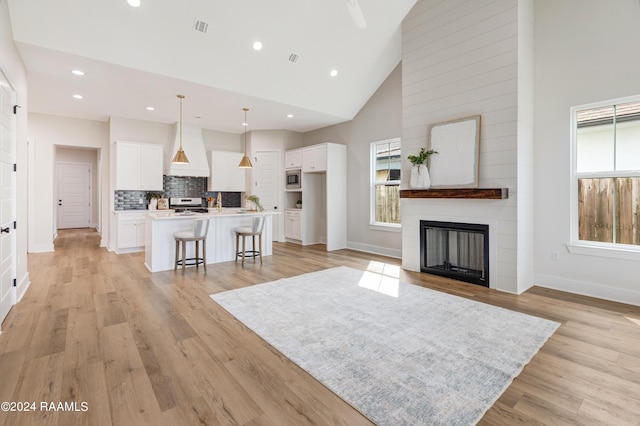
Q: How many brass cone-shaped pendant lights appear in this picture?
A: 2